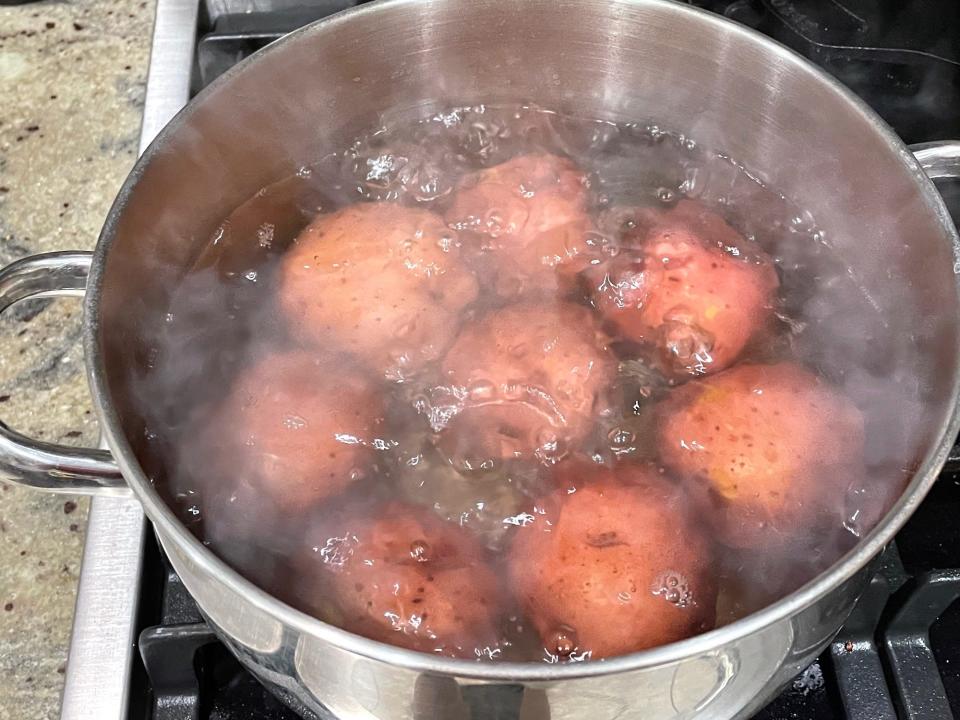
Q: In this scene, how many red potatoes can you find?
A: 8